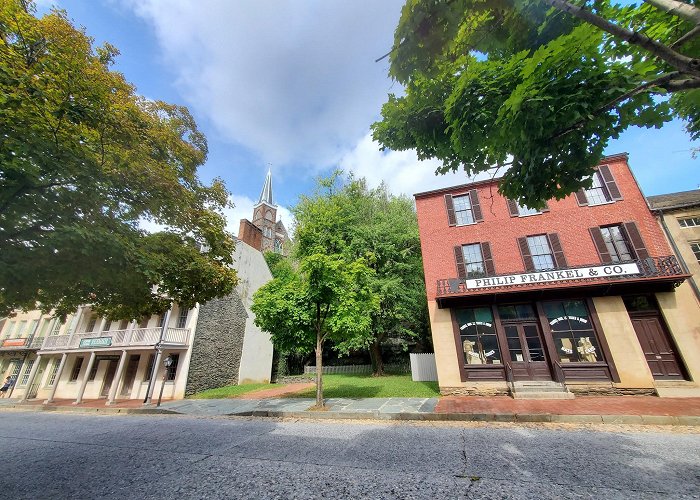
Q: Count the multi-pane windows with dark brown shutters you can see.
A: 6